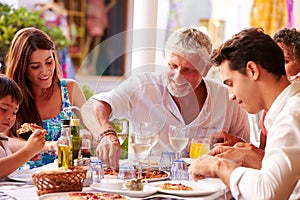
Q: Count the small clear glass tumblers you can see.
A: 4